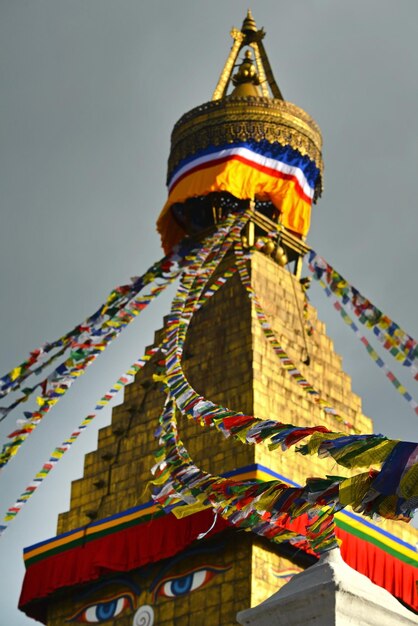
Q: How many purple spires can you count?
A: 0